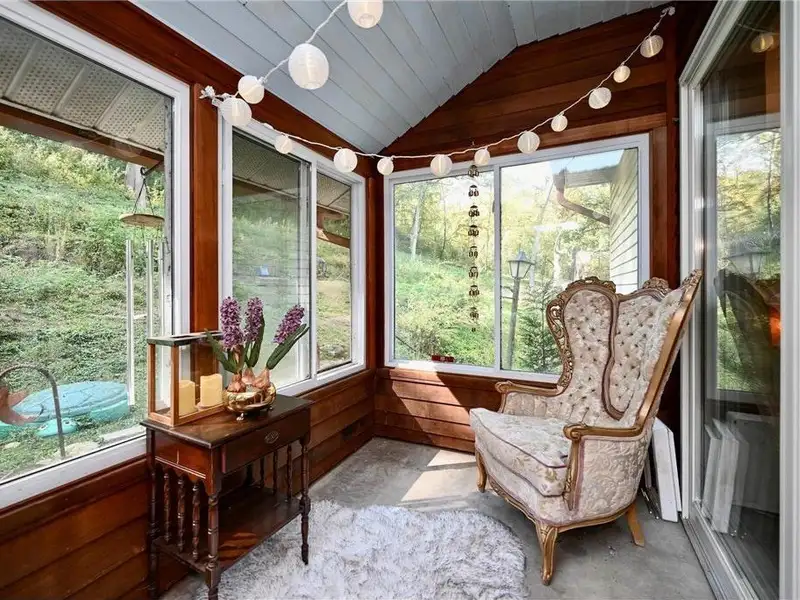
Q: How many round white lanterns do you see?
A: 14